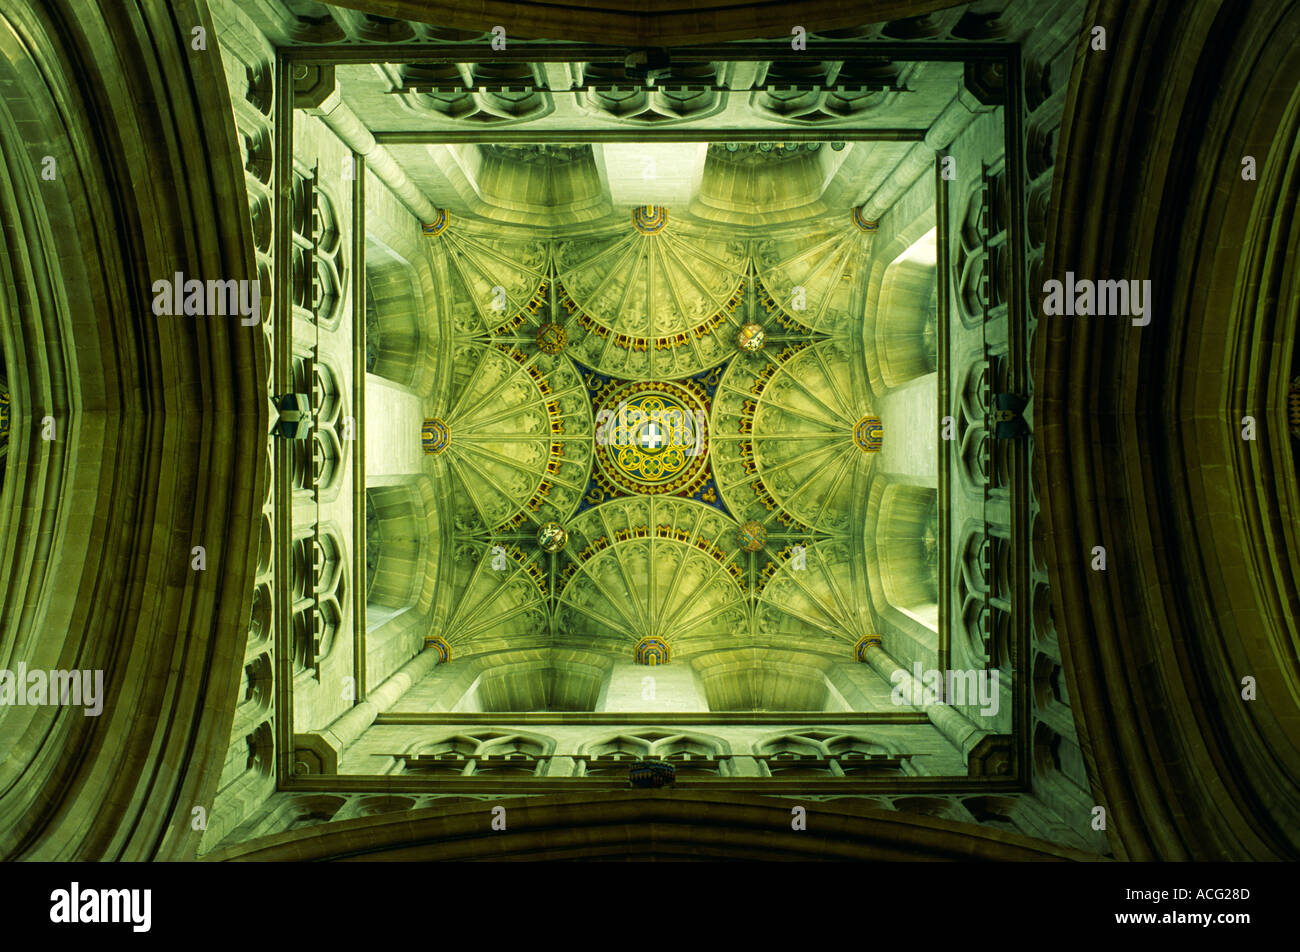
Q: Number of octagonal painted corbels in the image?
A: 8